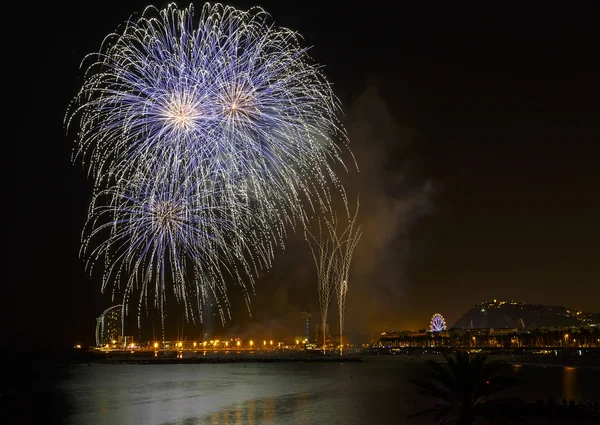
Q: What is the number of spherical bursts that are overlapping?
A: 3